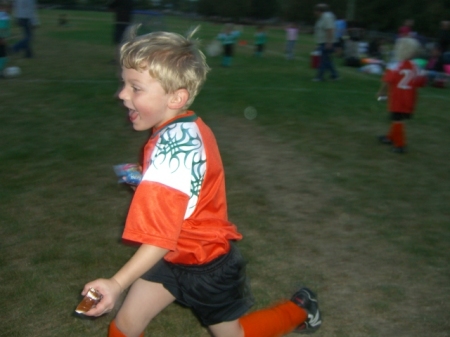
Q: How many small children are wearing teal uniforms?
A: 3